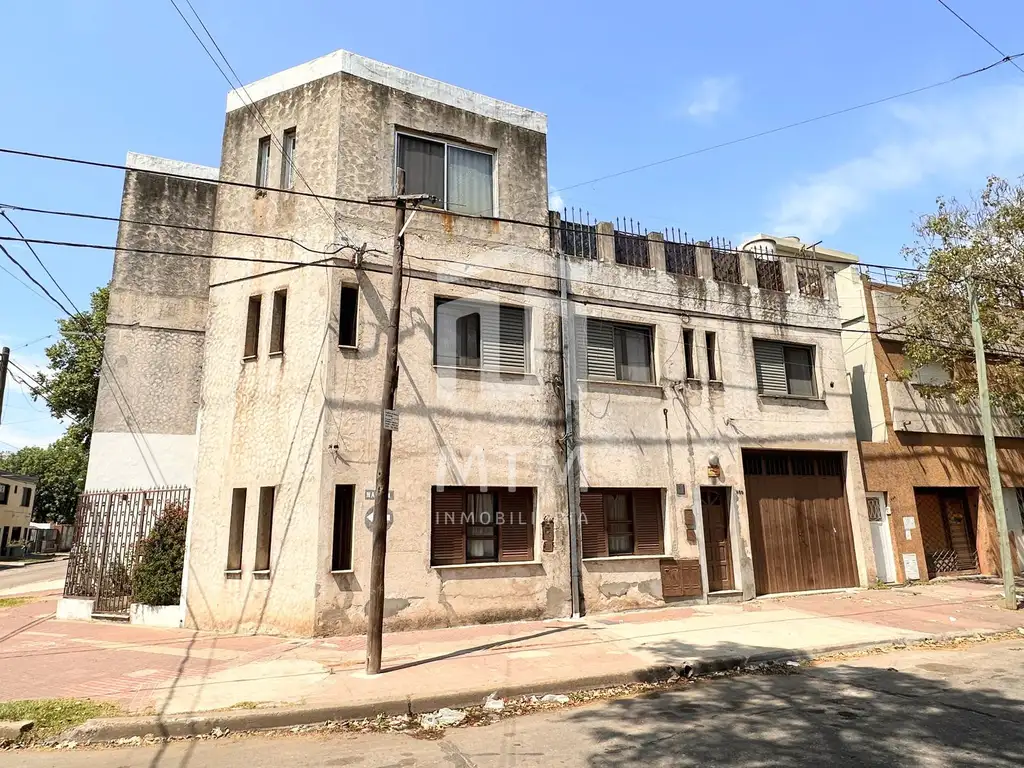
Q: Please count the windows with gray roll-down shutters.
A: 3